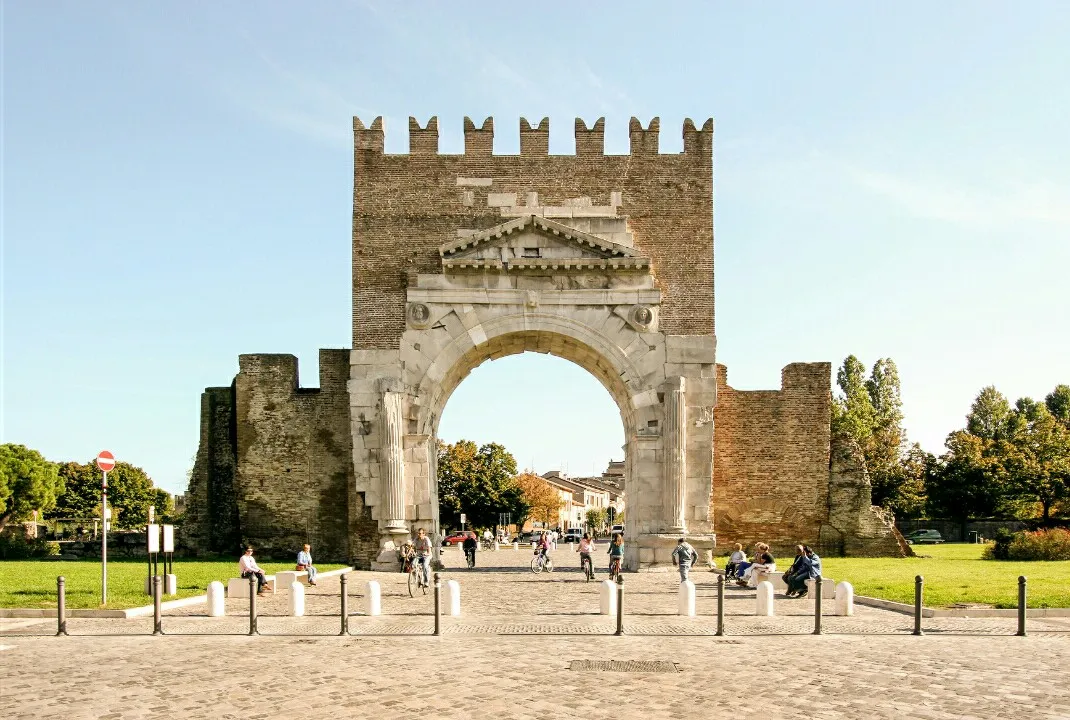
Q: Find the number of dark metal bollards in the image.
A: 10